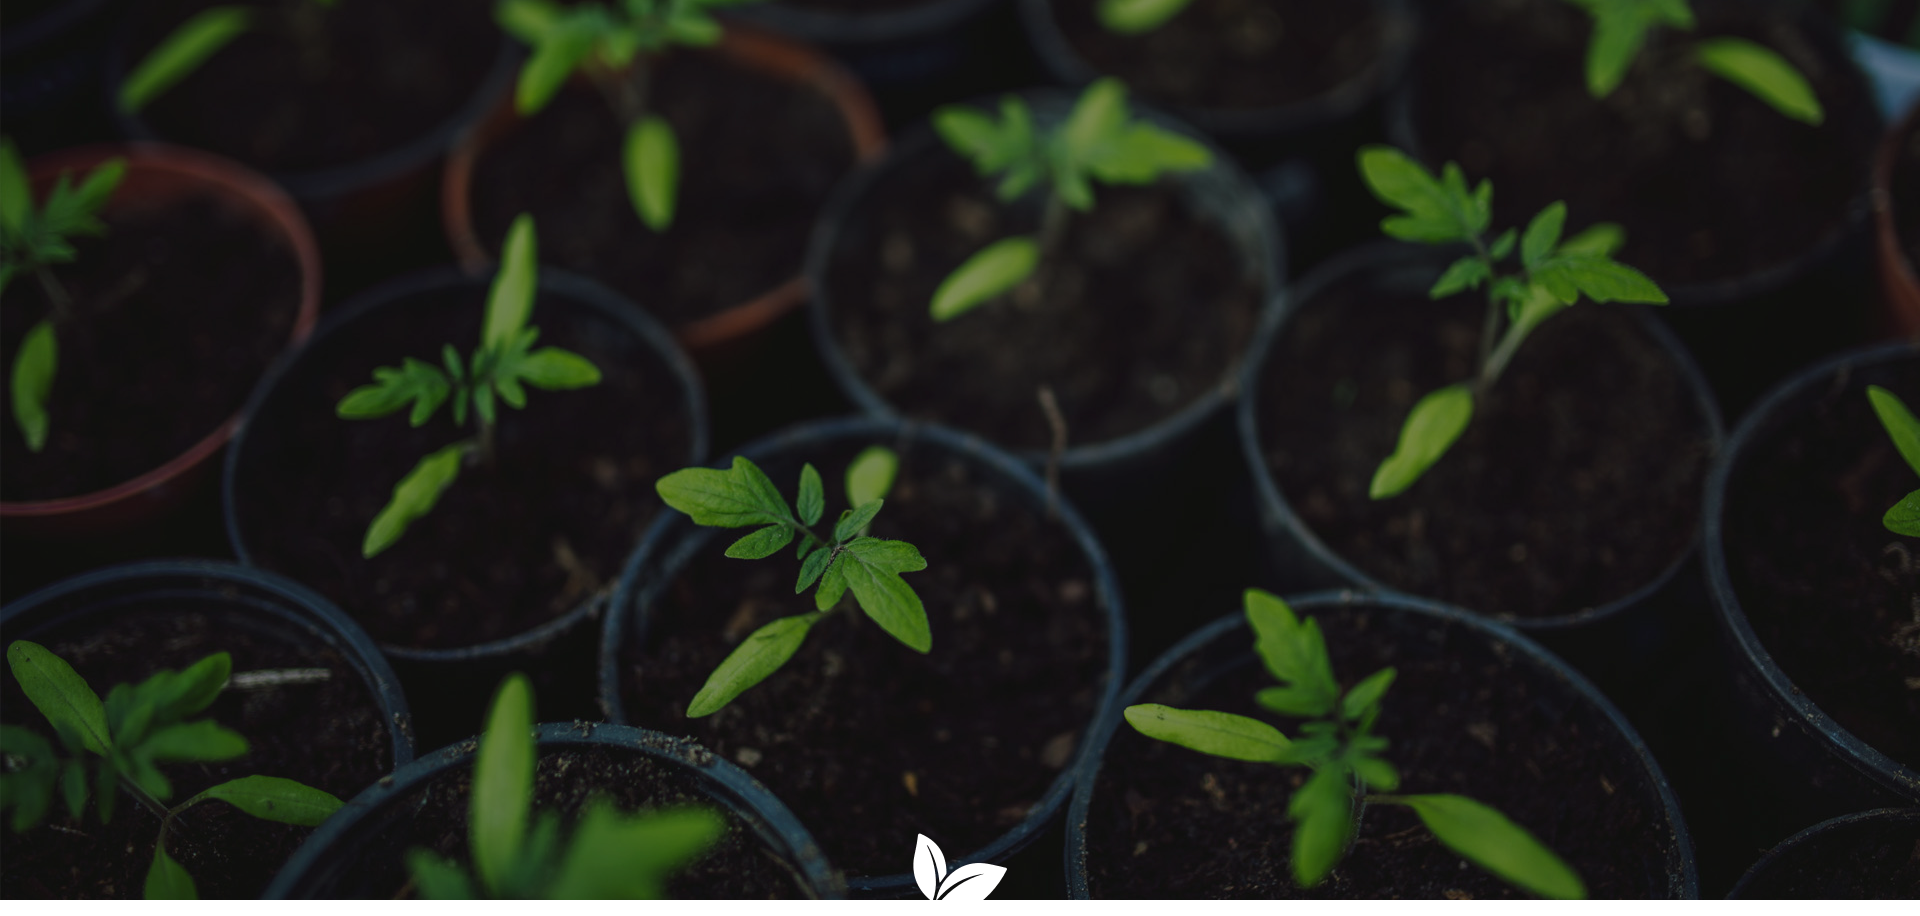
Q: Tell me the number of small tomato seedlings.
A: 13